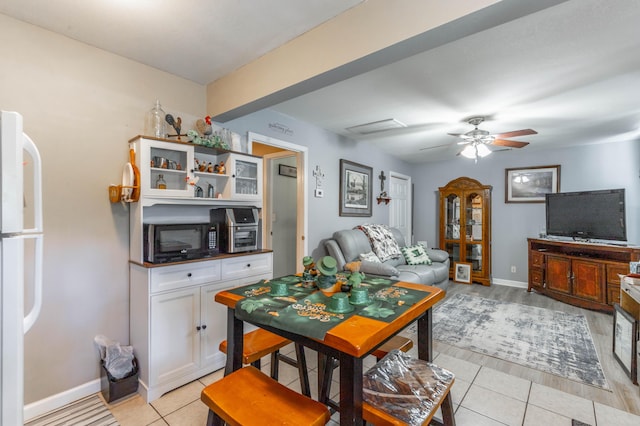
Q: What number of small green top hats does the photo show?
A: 3